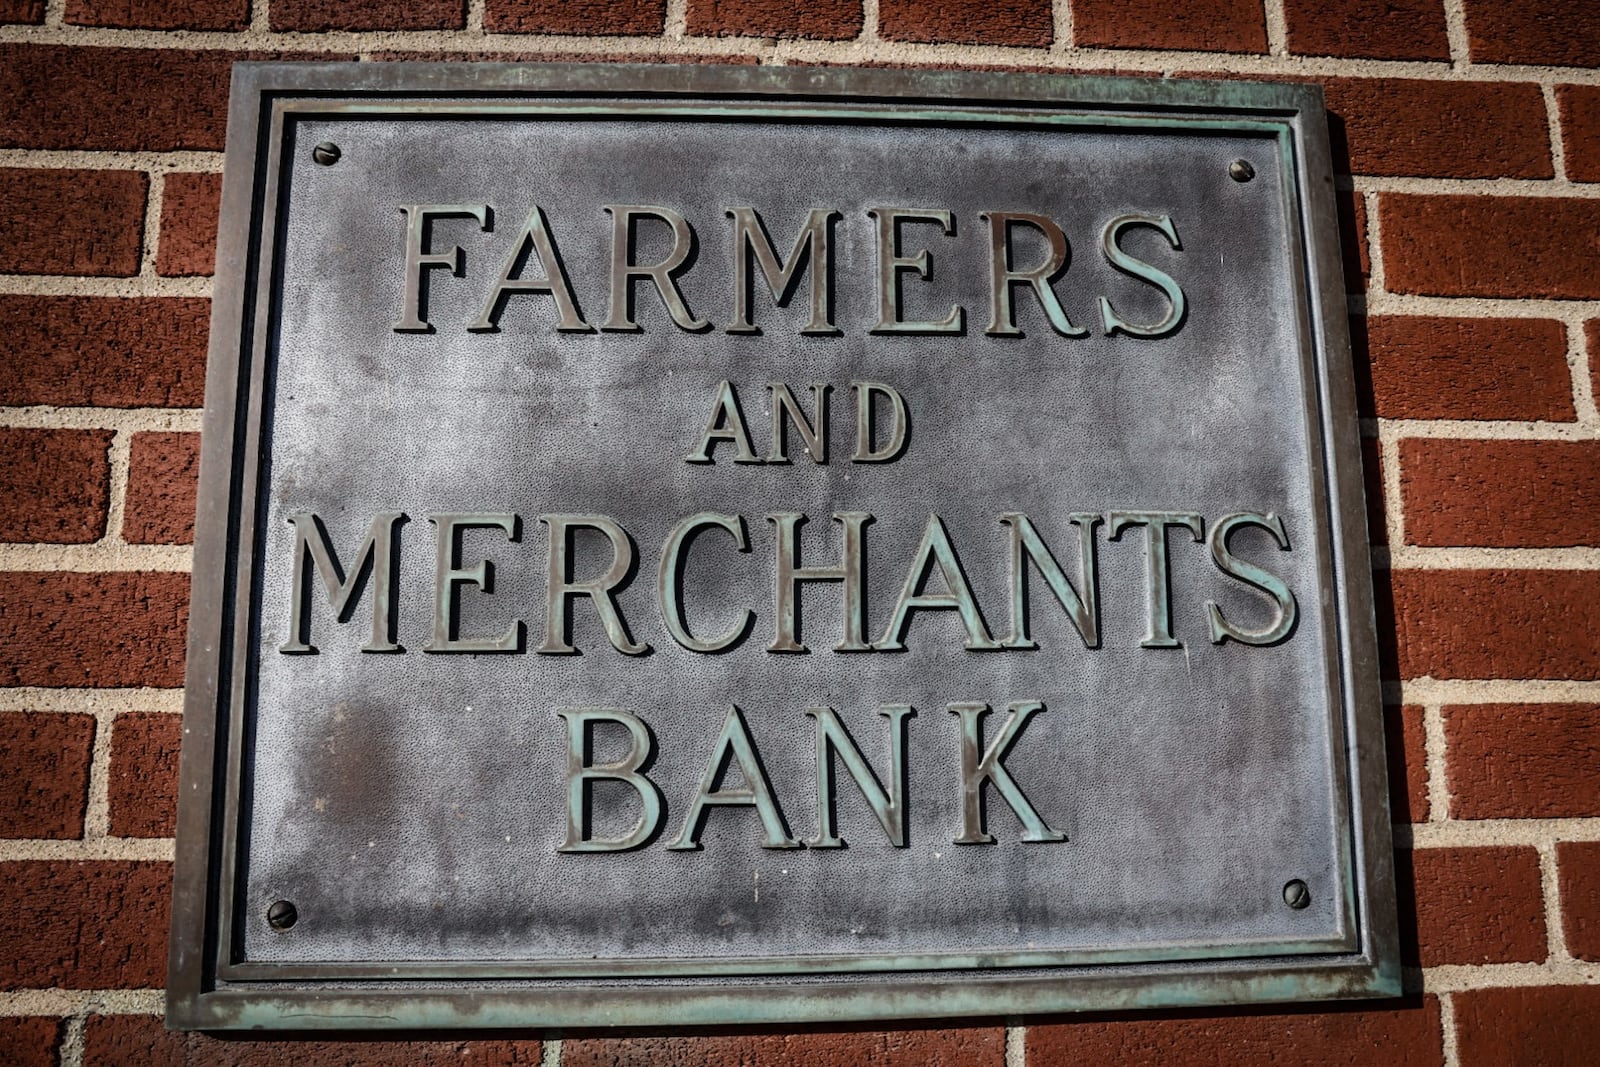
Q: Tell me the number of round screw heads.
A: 4